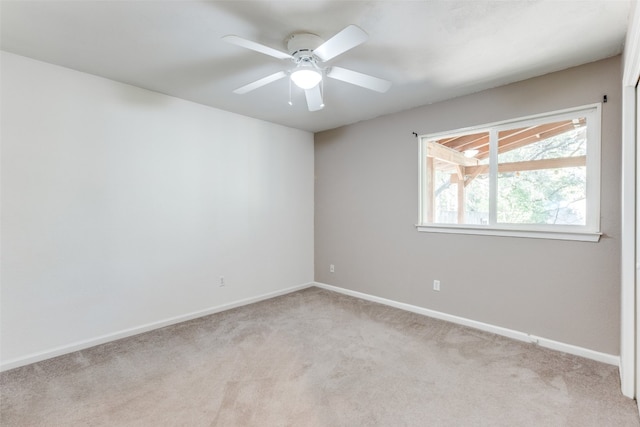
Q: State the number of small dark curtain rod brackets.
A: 2